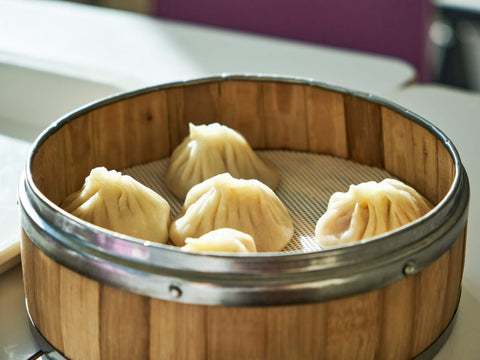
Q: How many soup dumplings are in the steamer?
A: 5